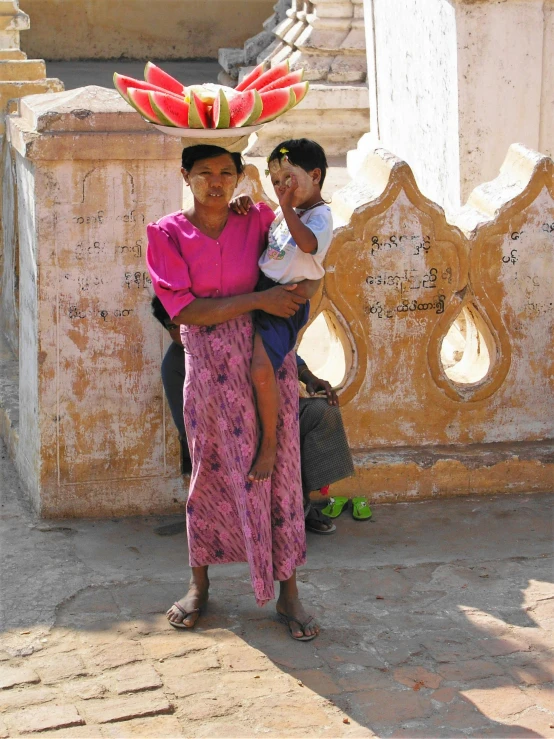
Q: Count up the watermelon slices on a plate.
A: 12